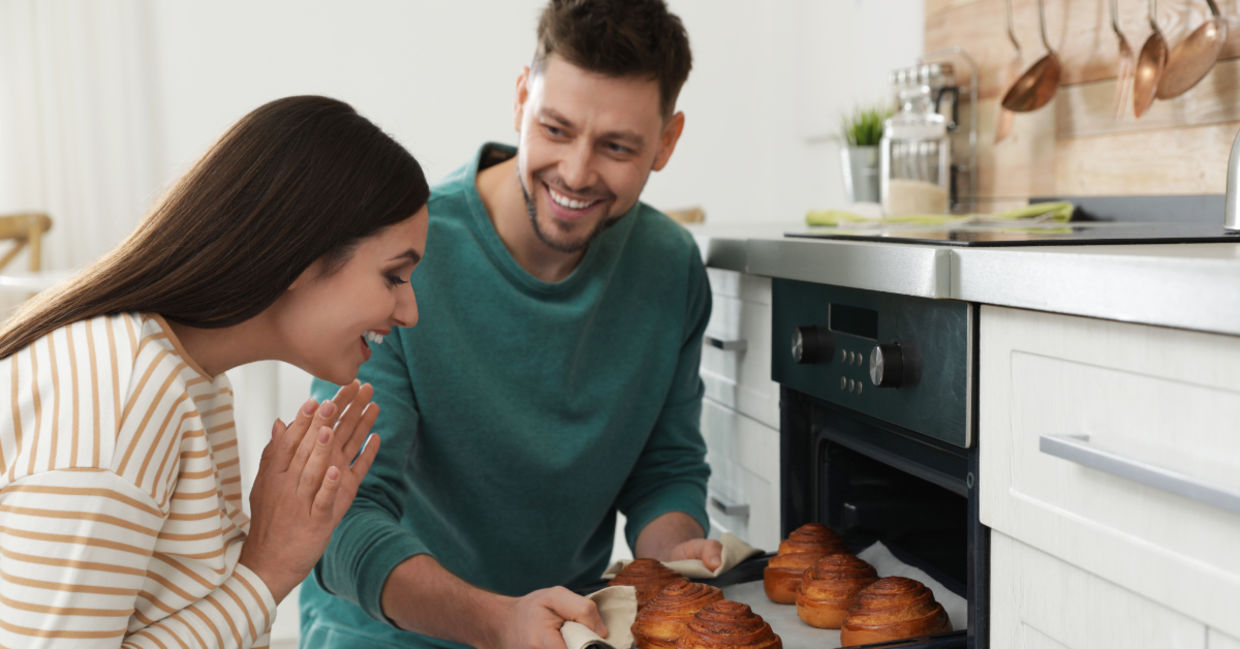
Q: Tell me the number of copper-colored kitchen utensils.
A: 5